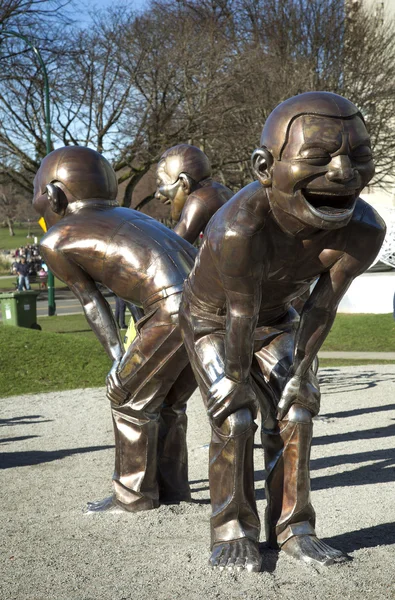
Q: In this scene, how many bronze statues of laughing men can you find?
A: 3